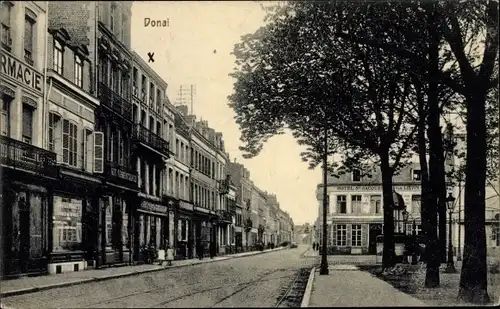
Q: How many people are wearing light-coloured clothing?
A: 2